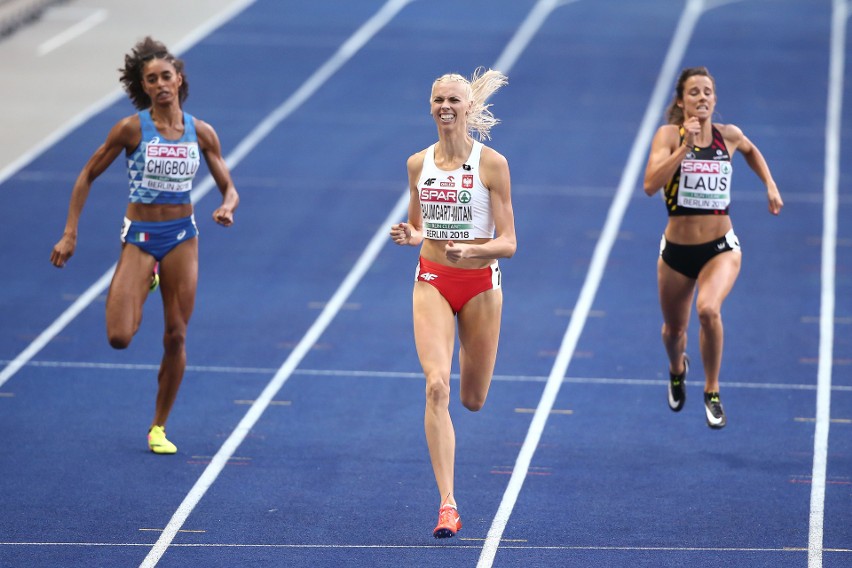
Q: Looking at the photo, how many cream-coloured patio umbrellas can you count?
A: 0